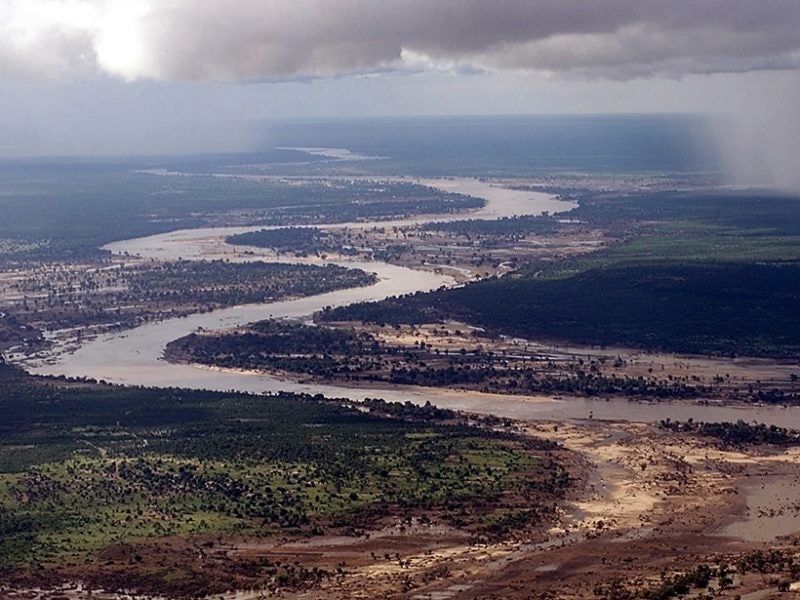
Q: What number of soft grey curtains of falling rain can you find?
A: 2